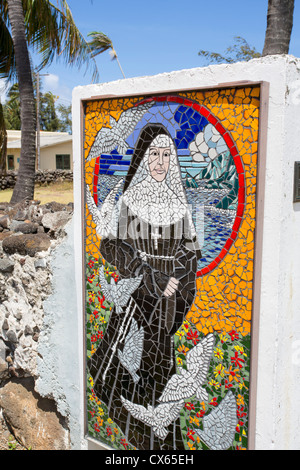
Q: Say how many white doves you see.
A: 7